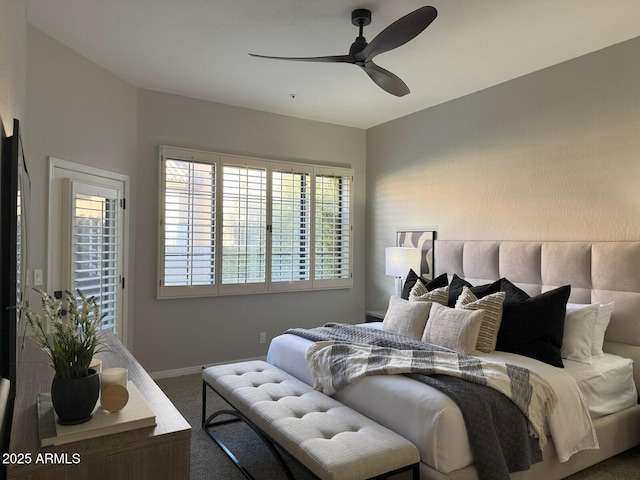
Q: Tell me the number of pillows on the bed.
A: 9